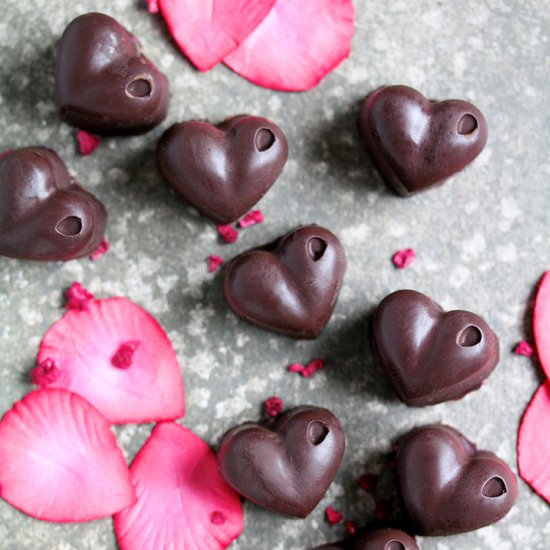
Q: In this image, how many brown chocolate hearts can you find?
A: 9